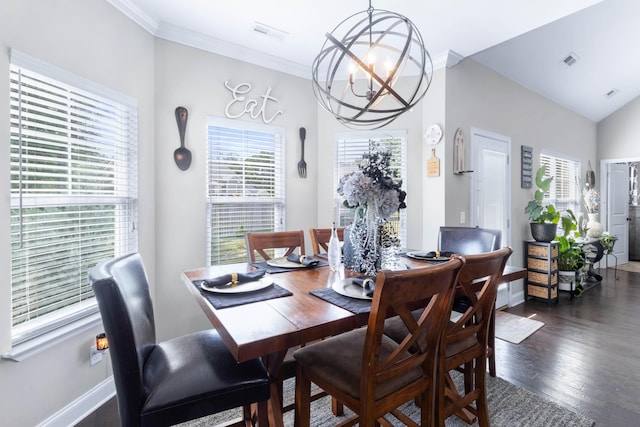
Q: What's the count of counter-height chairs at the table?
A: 6